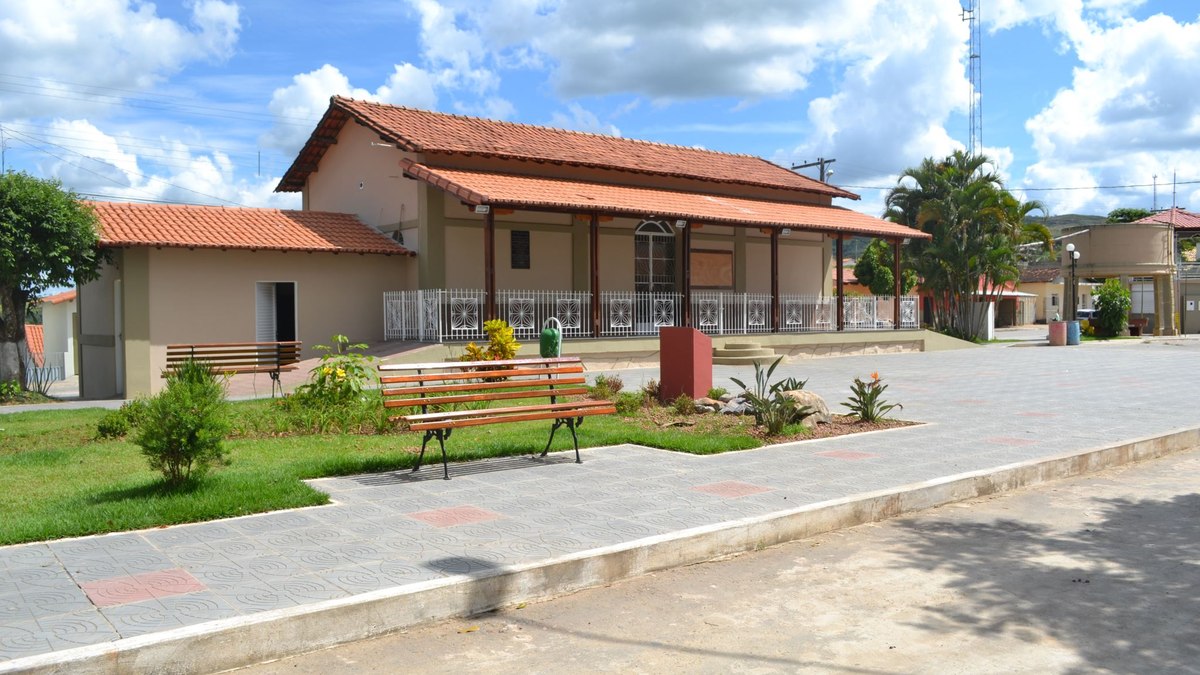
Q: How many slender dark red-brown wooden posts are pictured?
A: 6